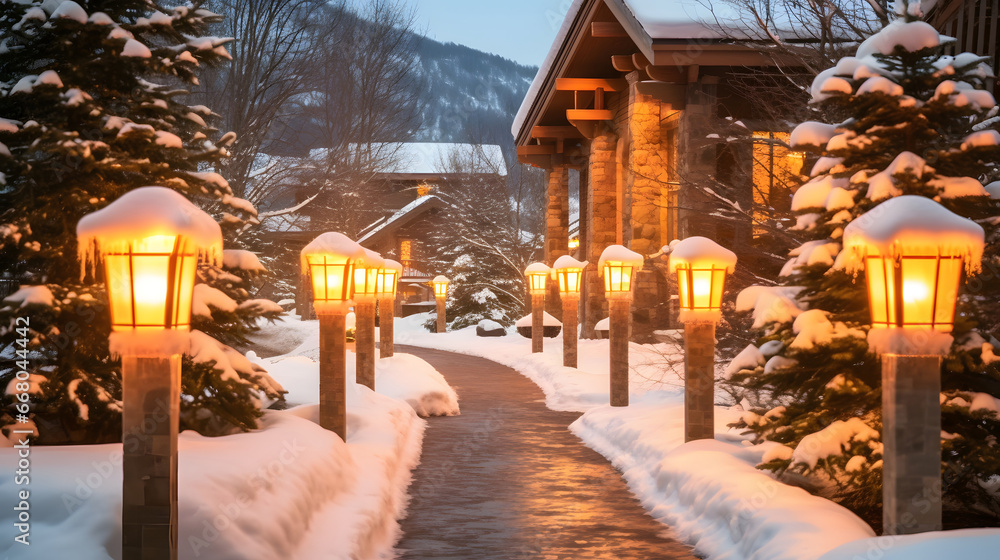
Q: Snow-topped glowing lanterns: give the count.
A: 10